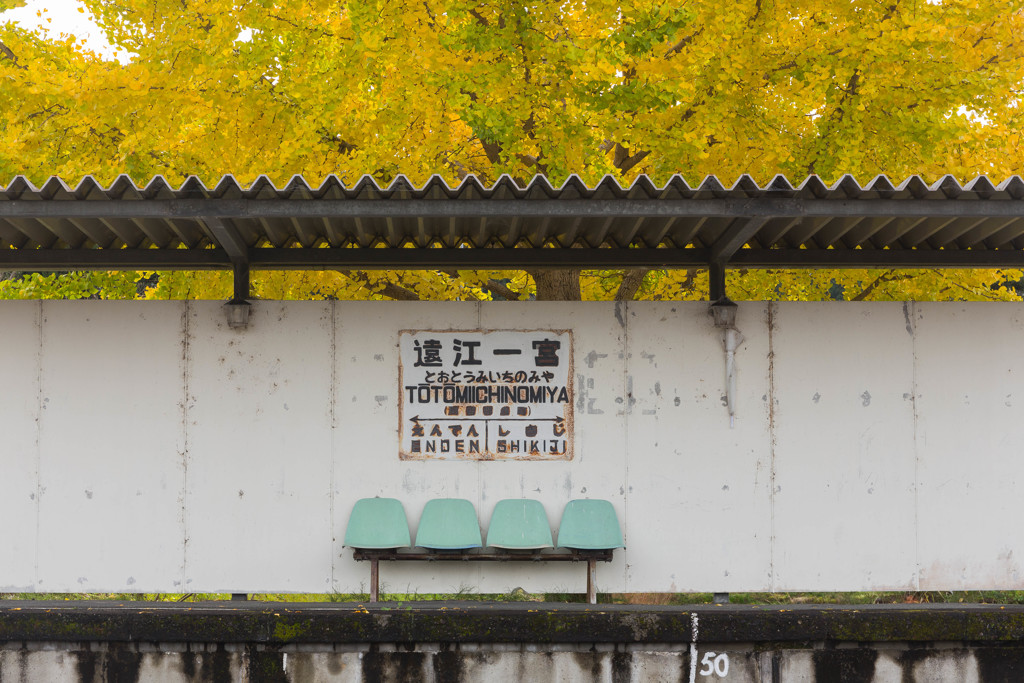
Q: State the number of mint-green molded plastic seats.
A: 4